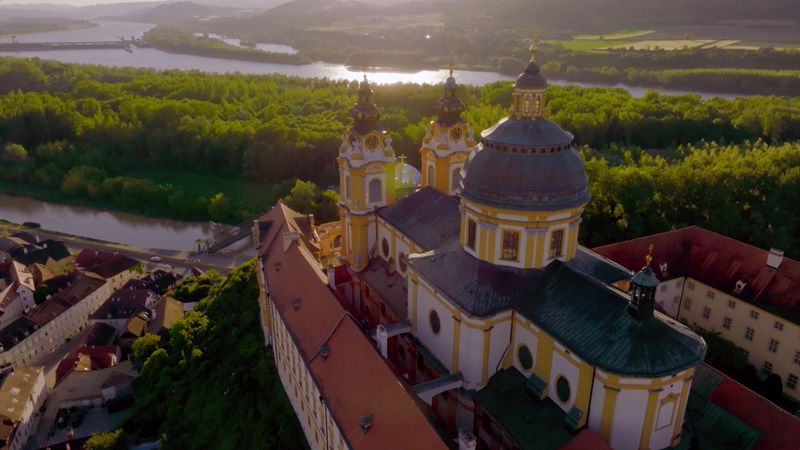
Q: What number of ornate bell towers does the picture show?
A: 2